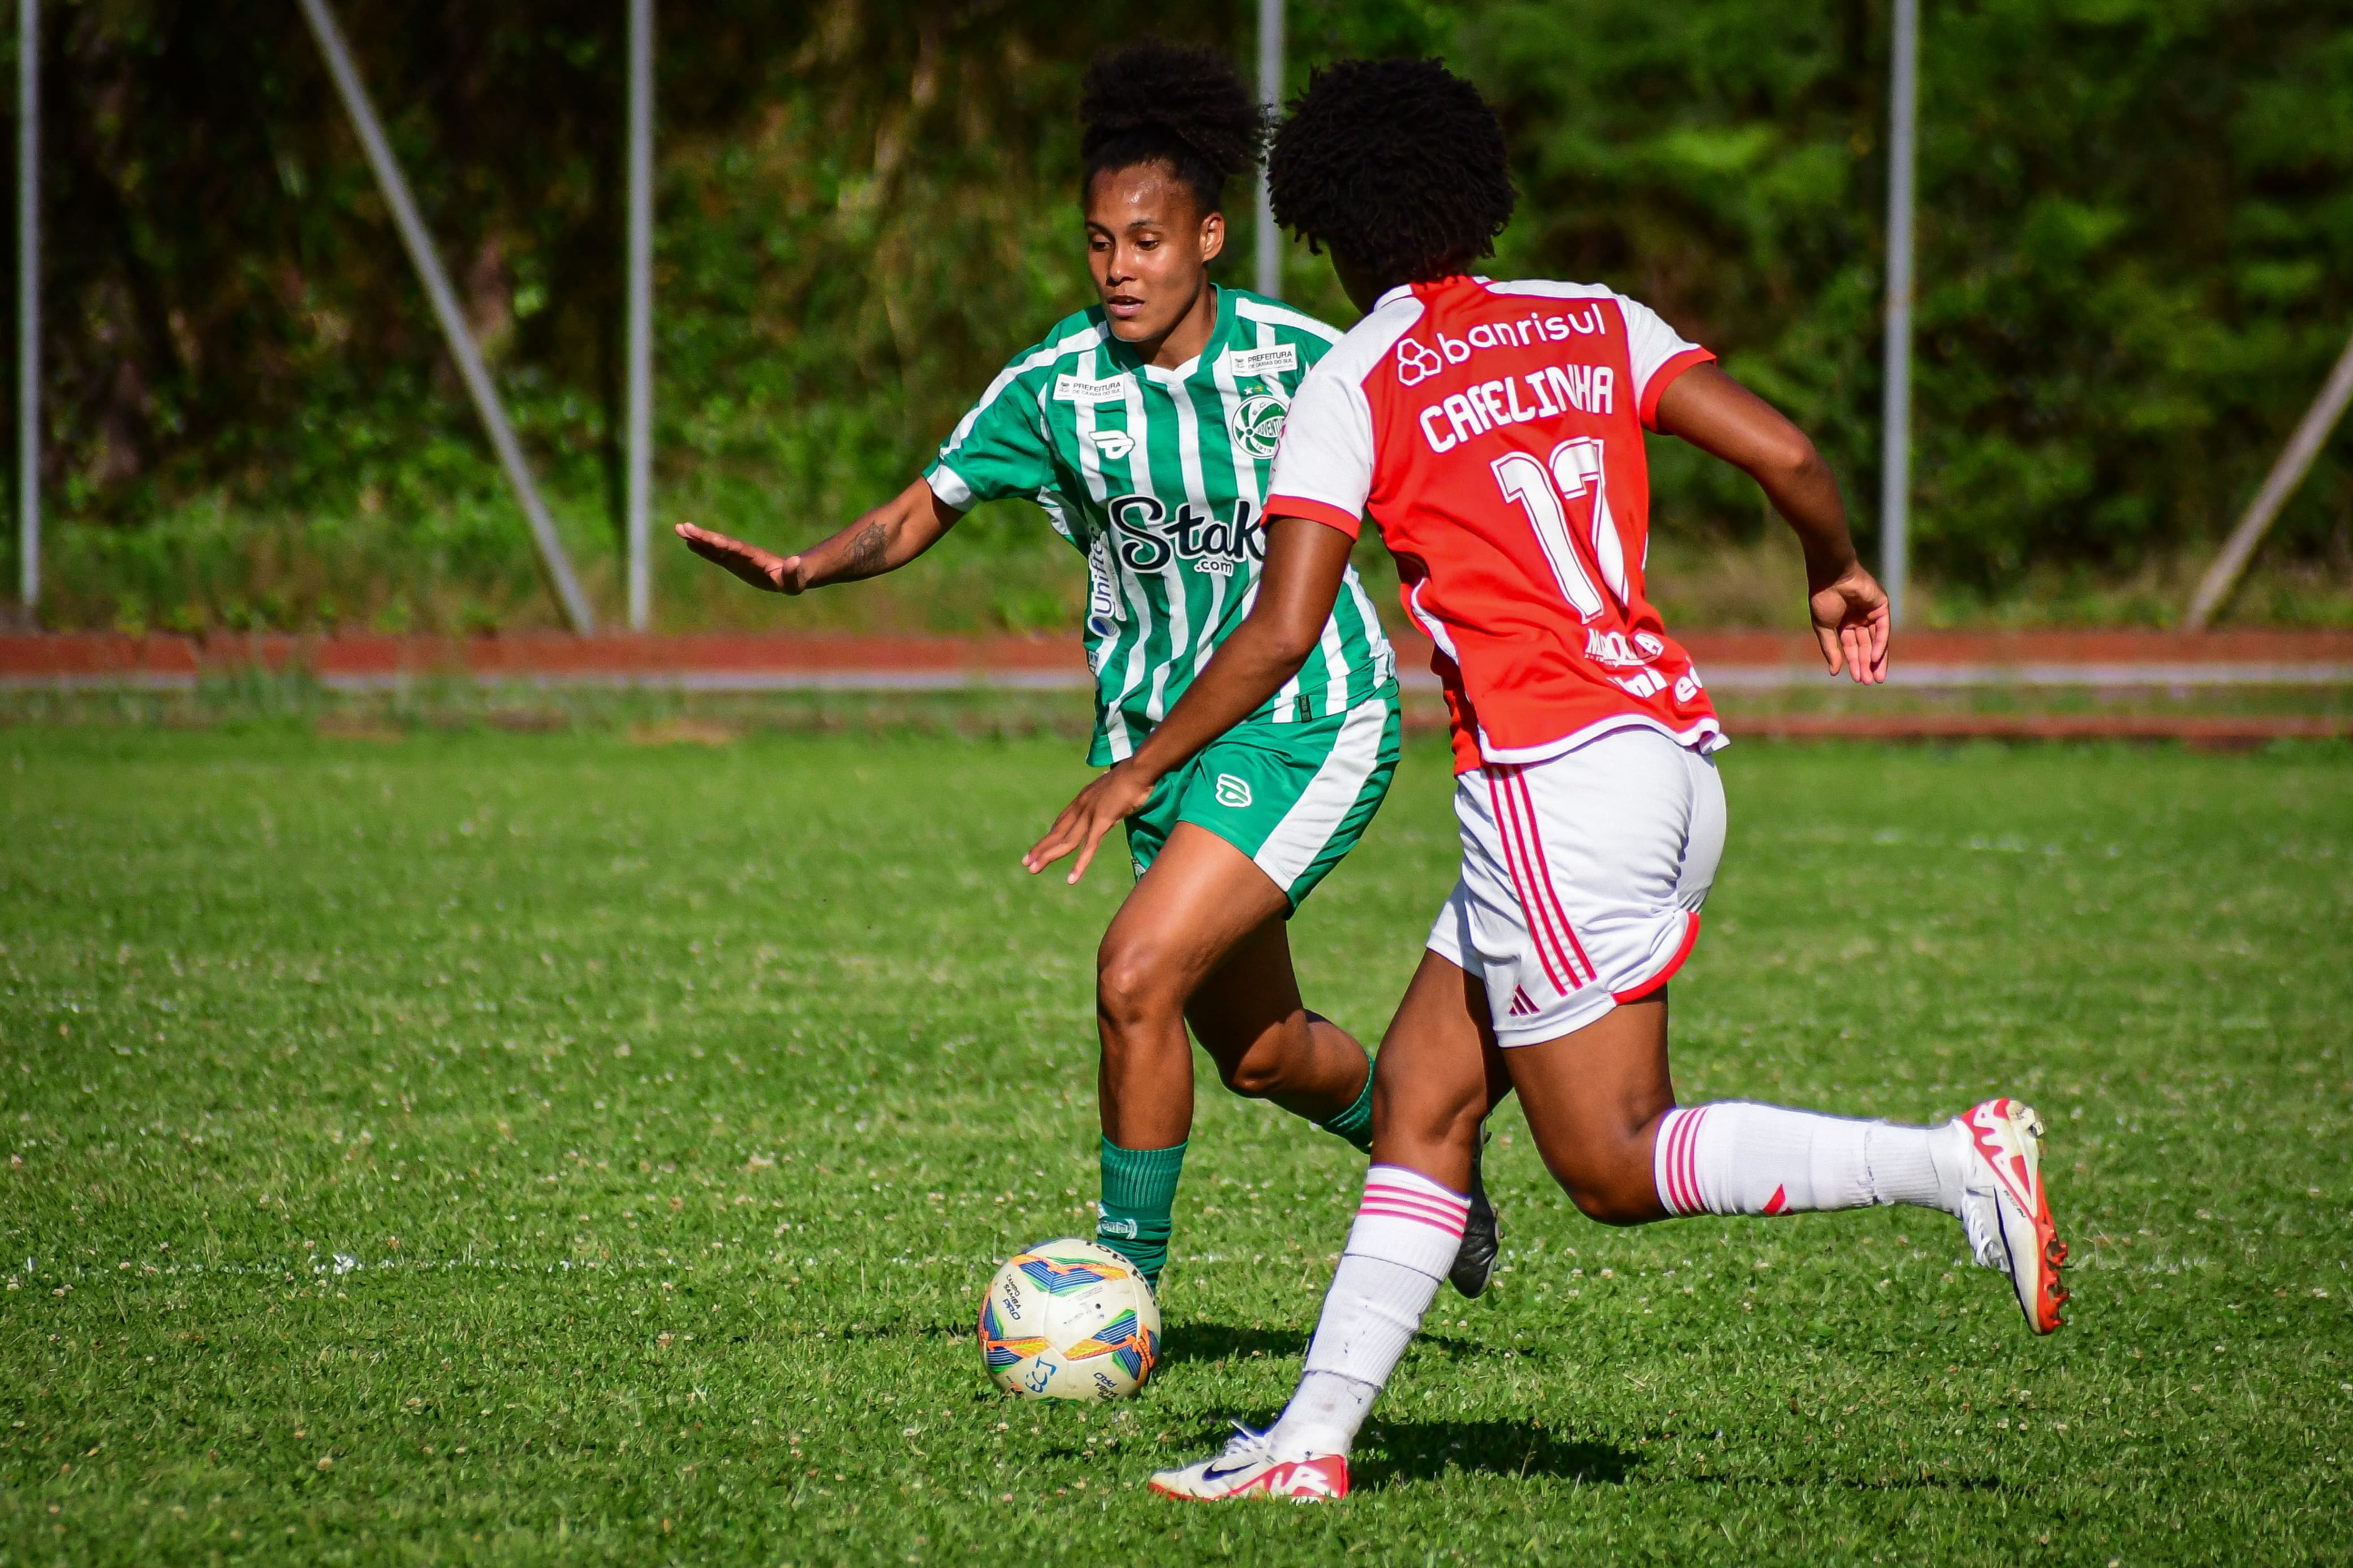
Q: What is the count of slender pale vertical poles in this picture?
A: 4